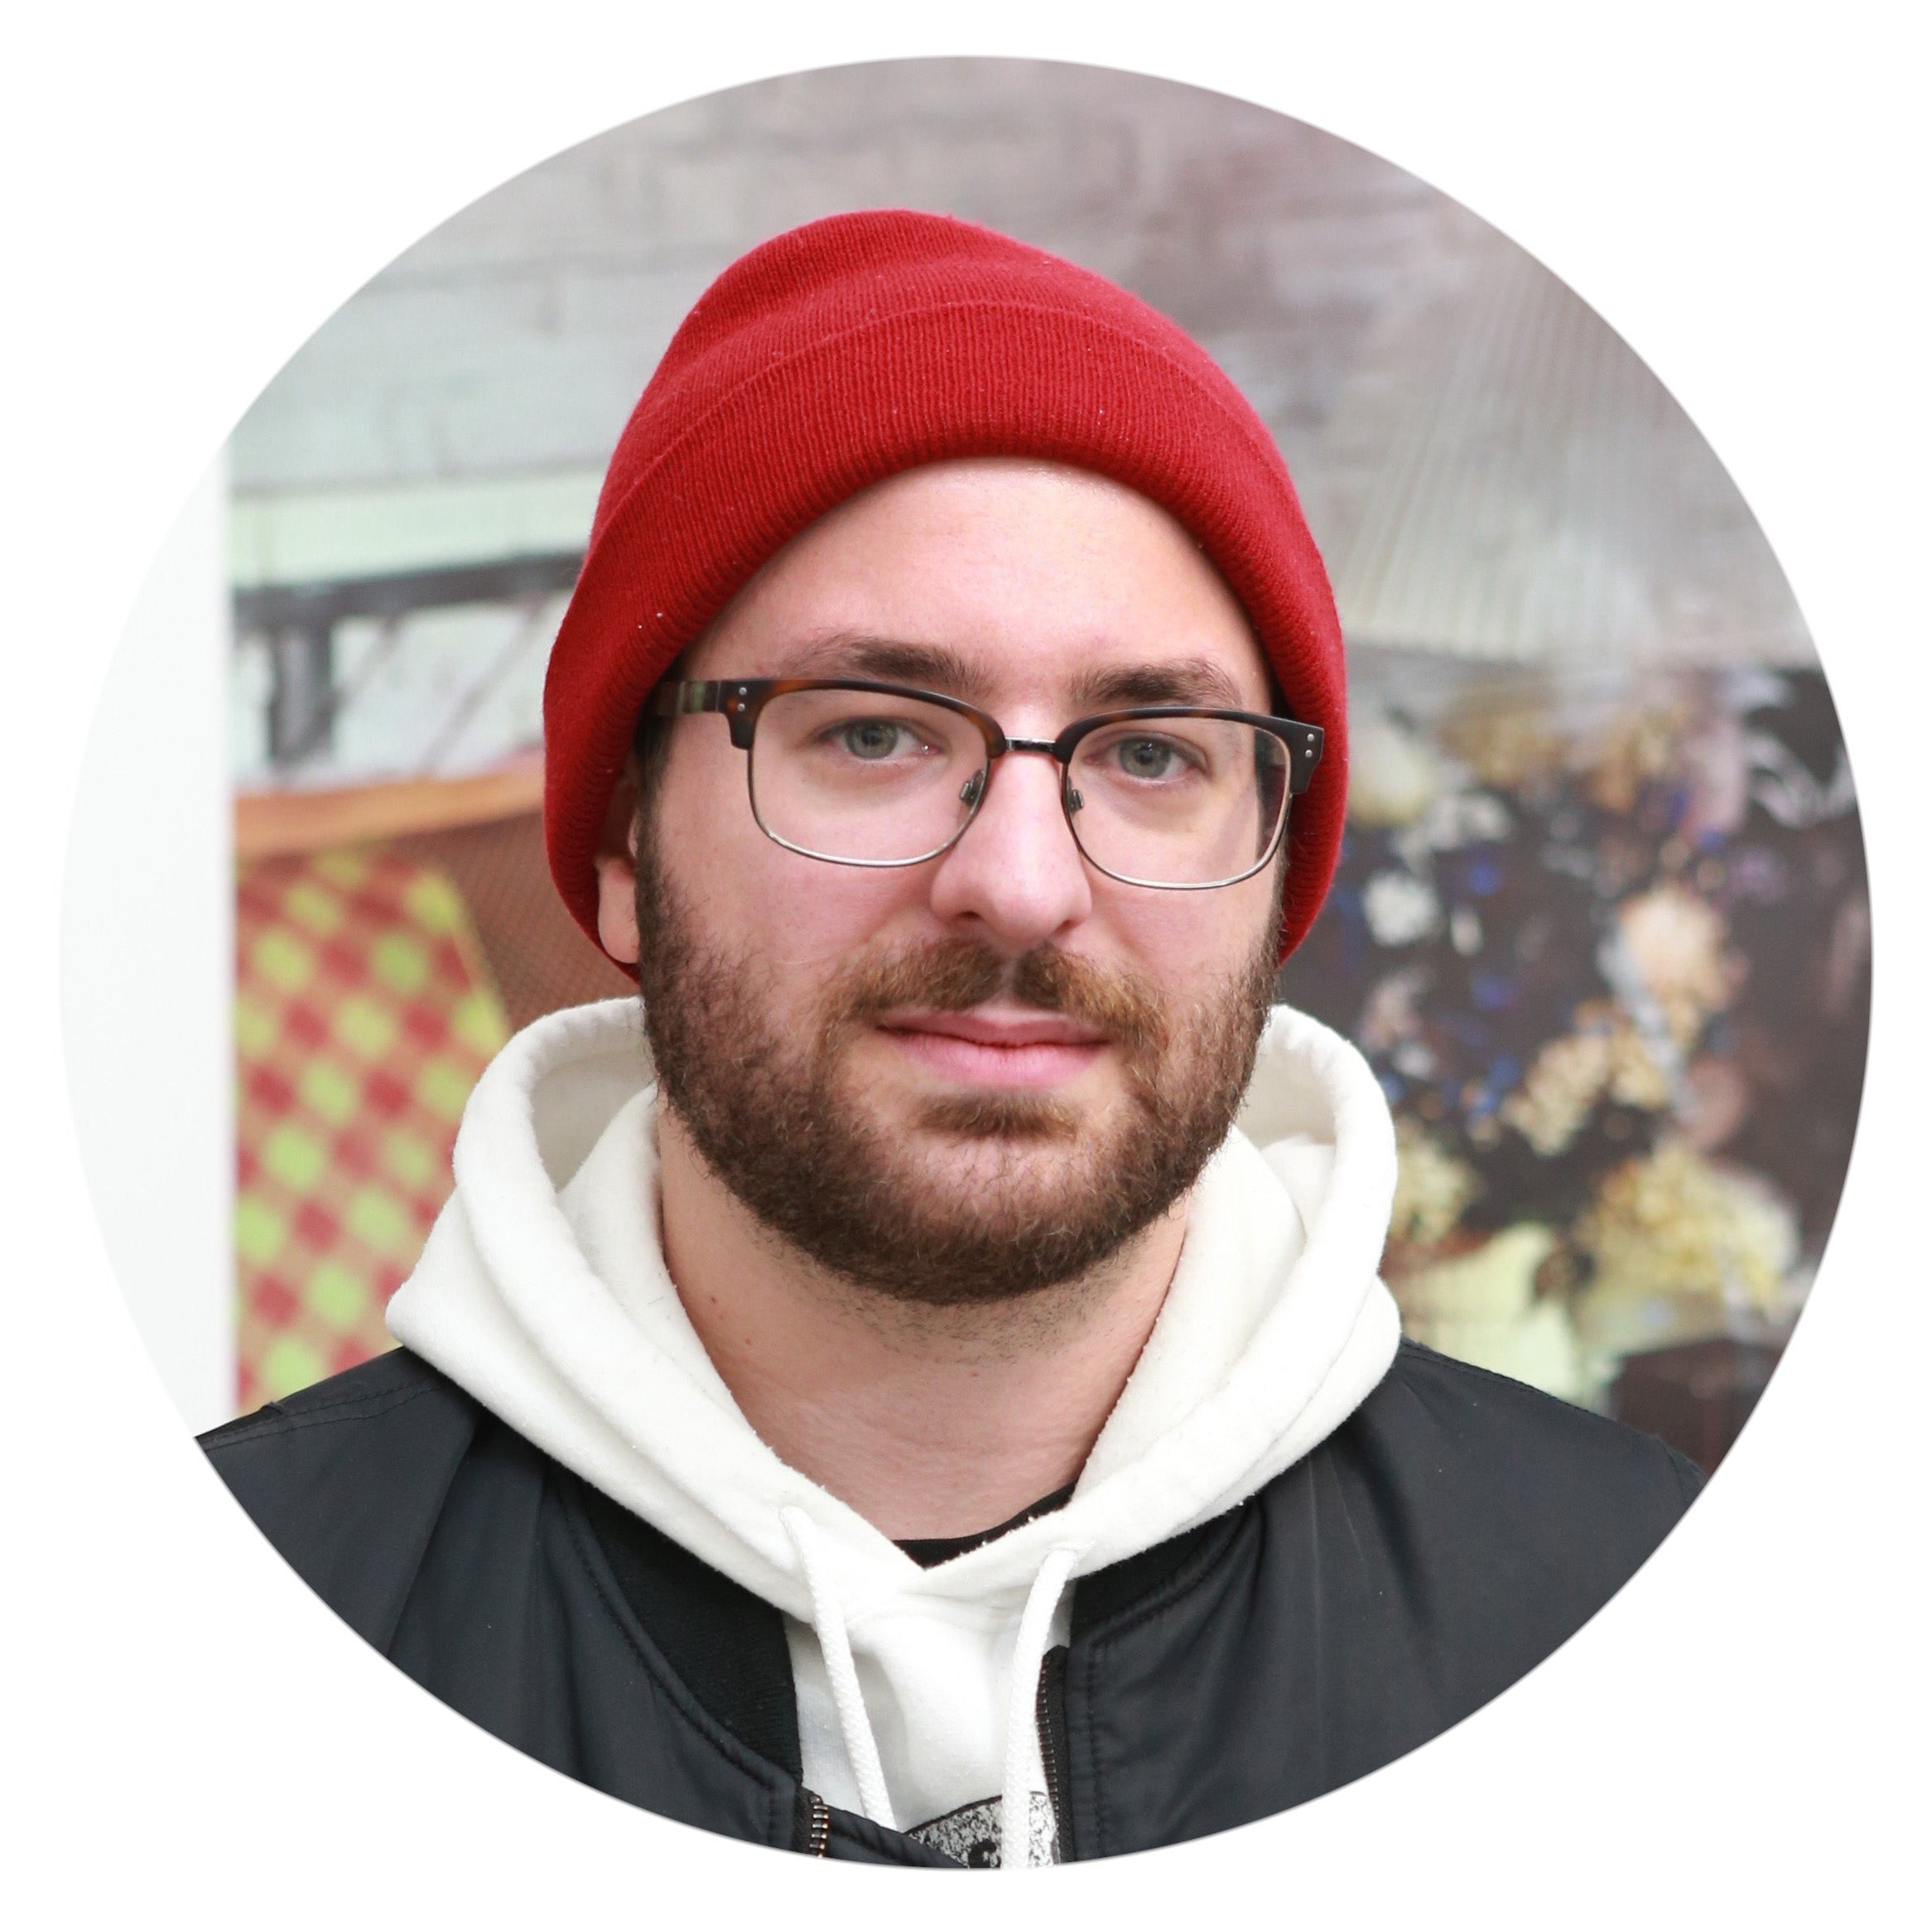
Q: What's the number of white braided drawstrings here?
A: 2